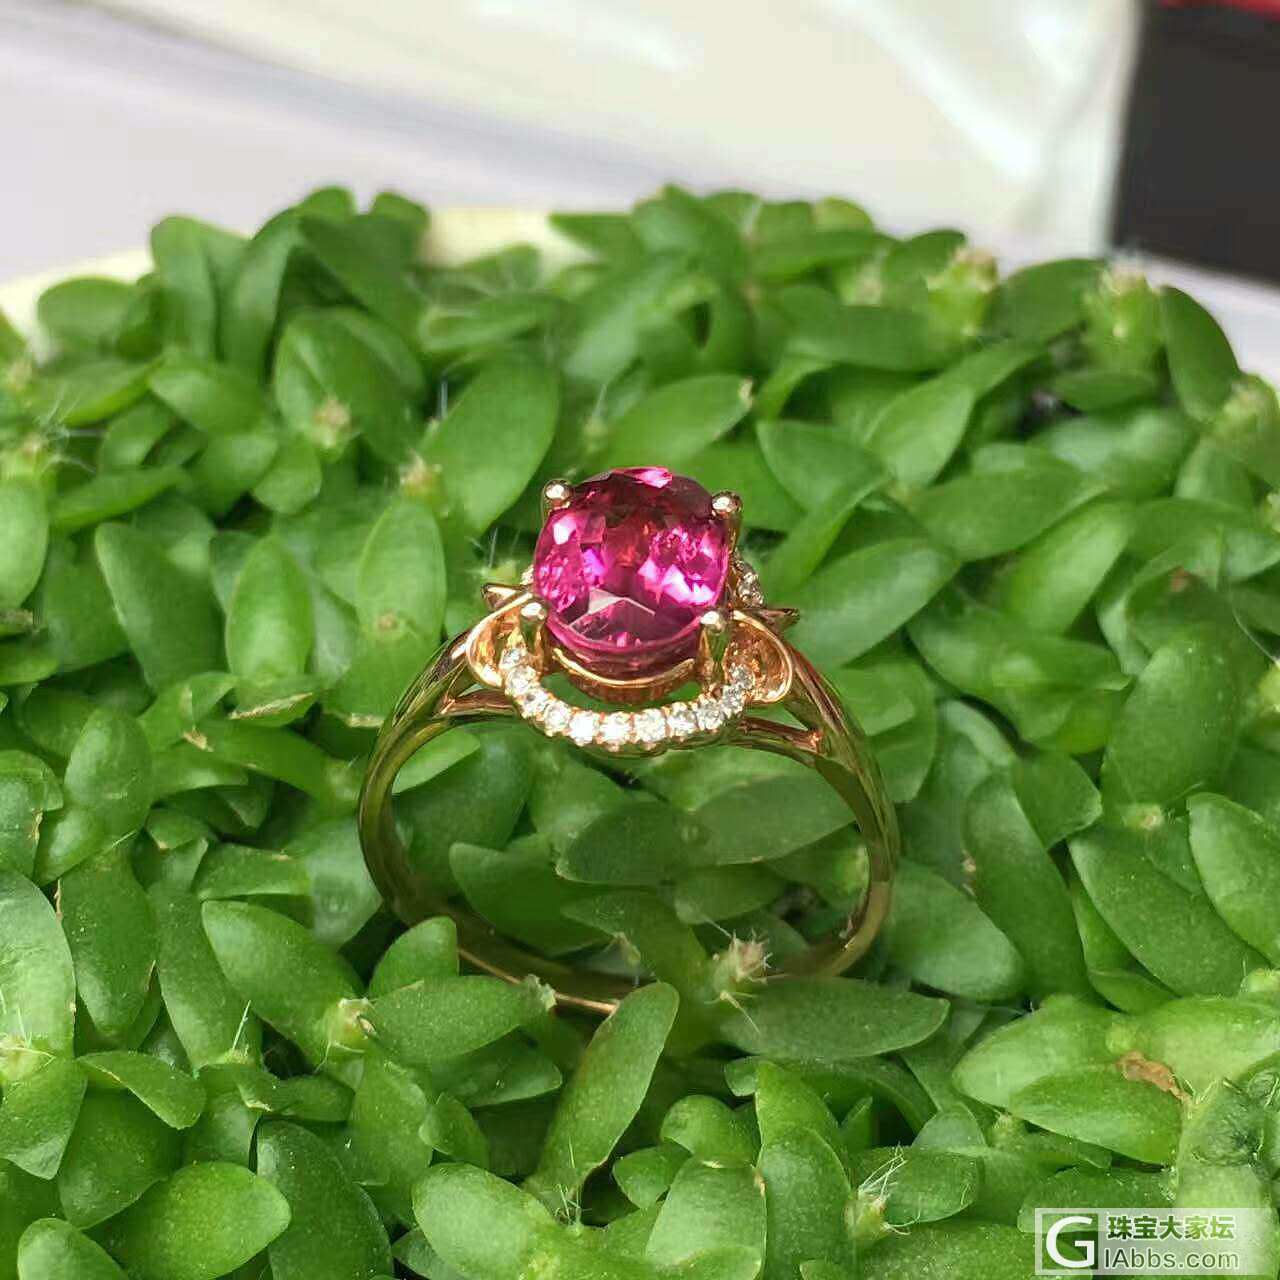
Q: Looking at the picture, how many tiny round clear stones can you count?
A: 11